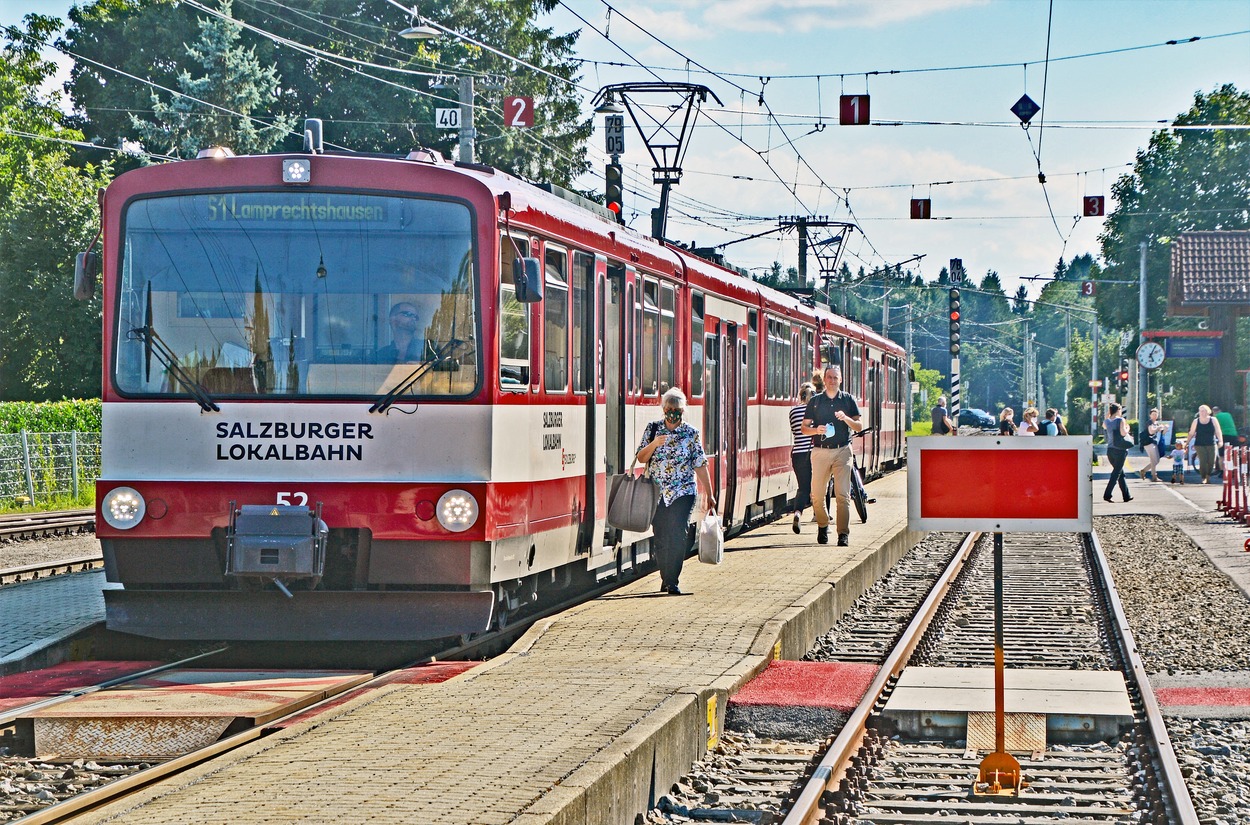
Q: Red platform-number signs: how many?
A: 5